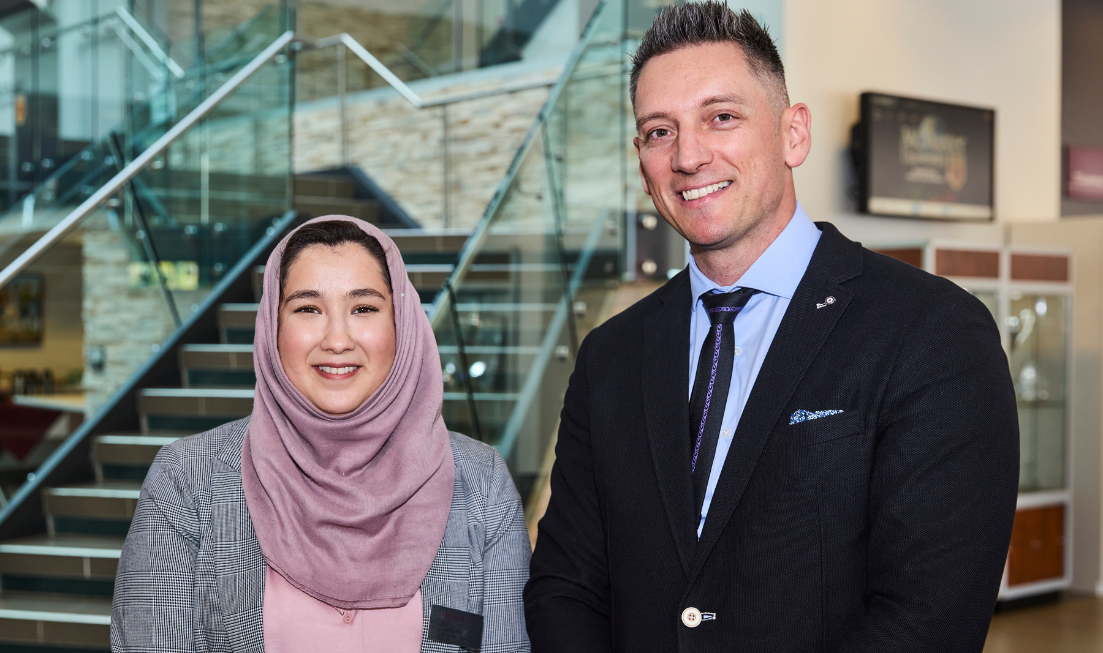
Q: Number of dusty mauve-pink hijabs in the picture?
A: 1